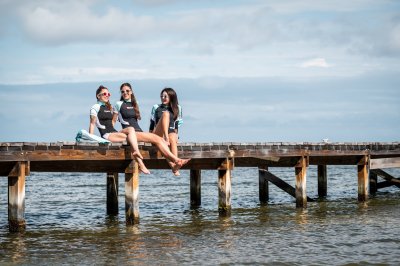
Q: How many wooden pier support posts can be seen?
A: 10